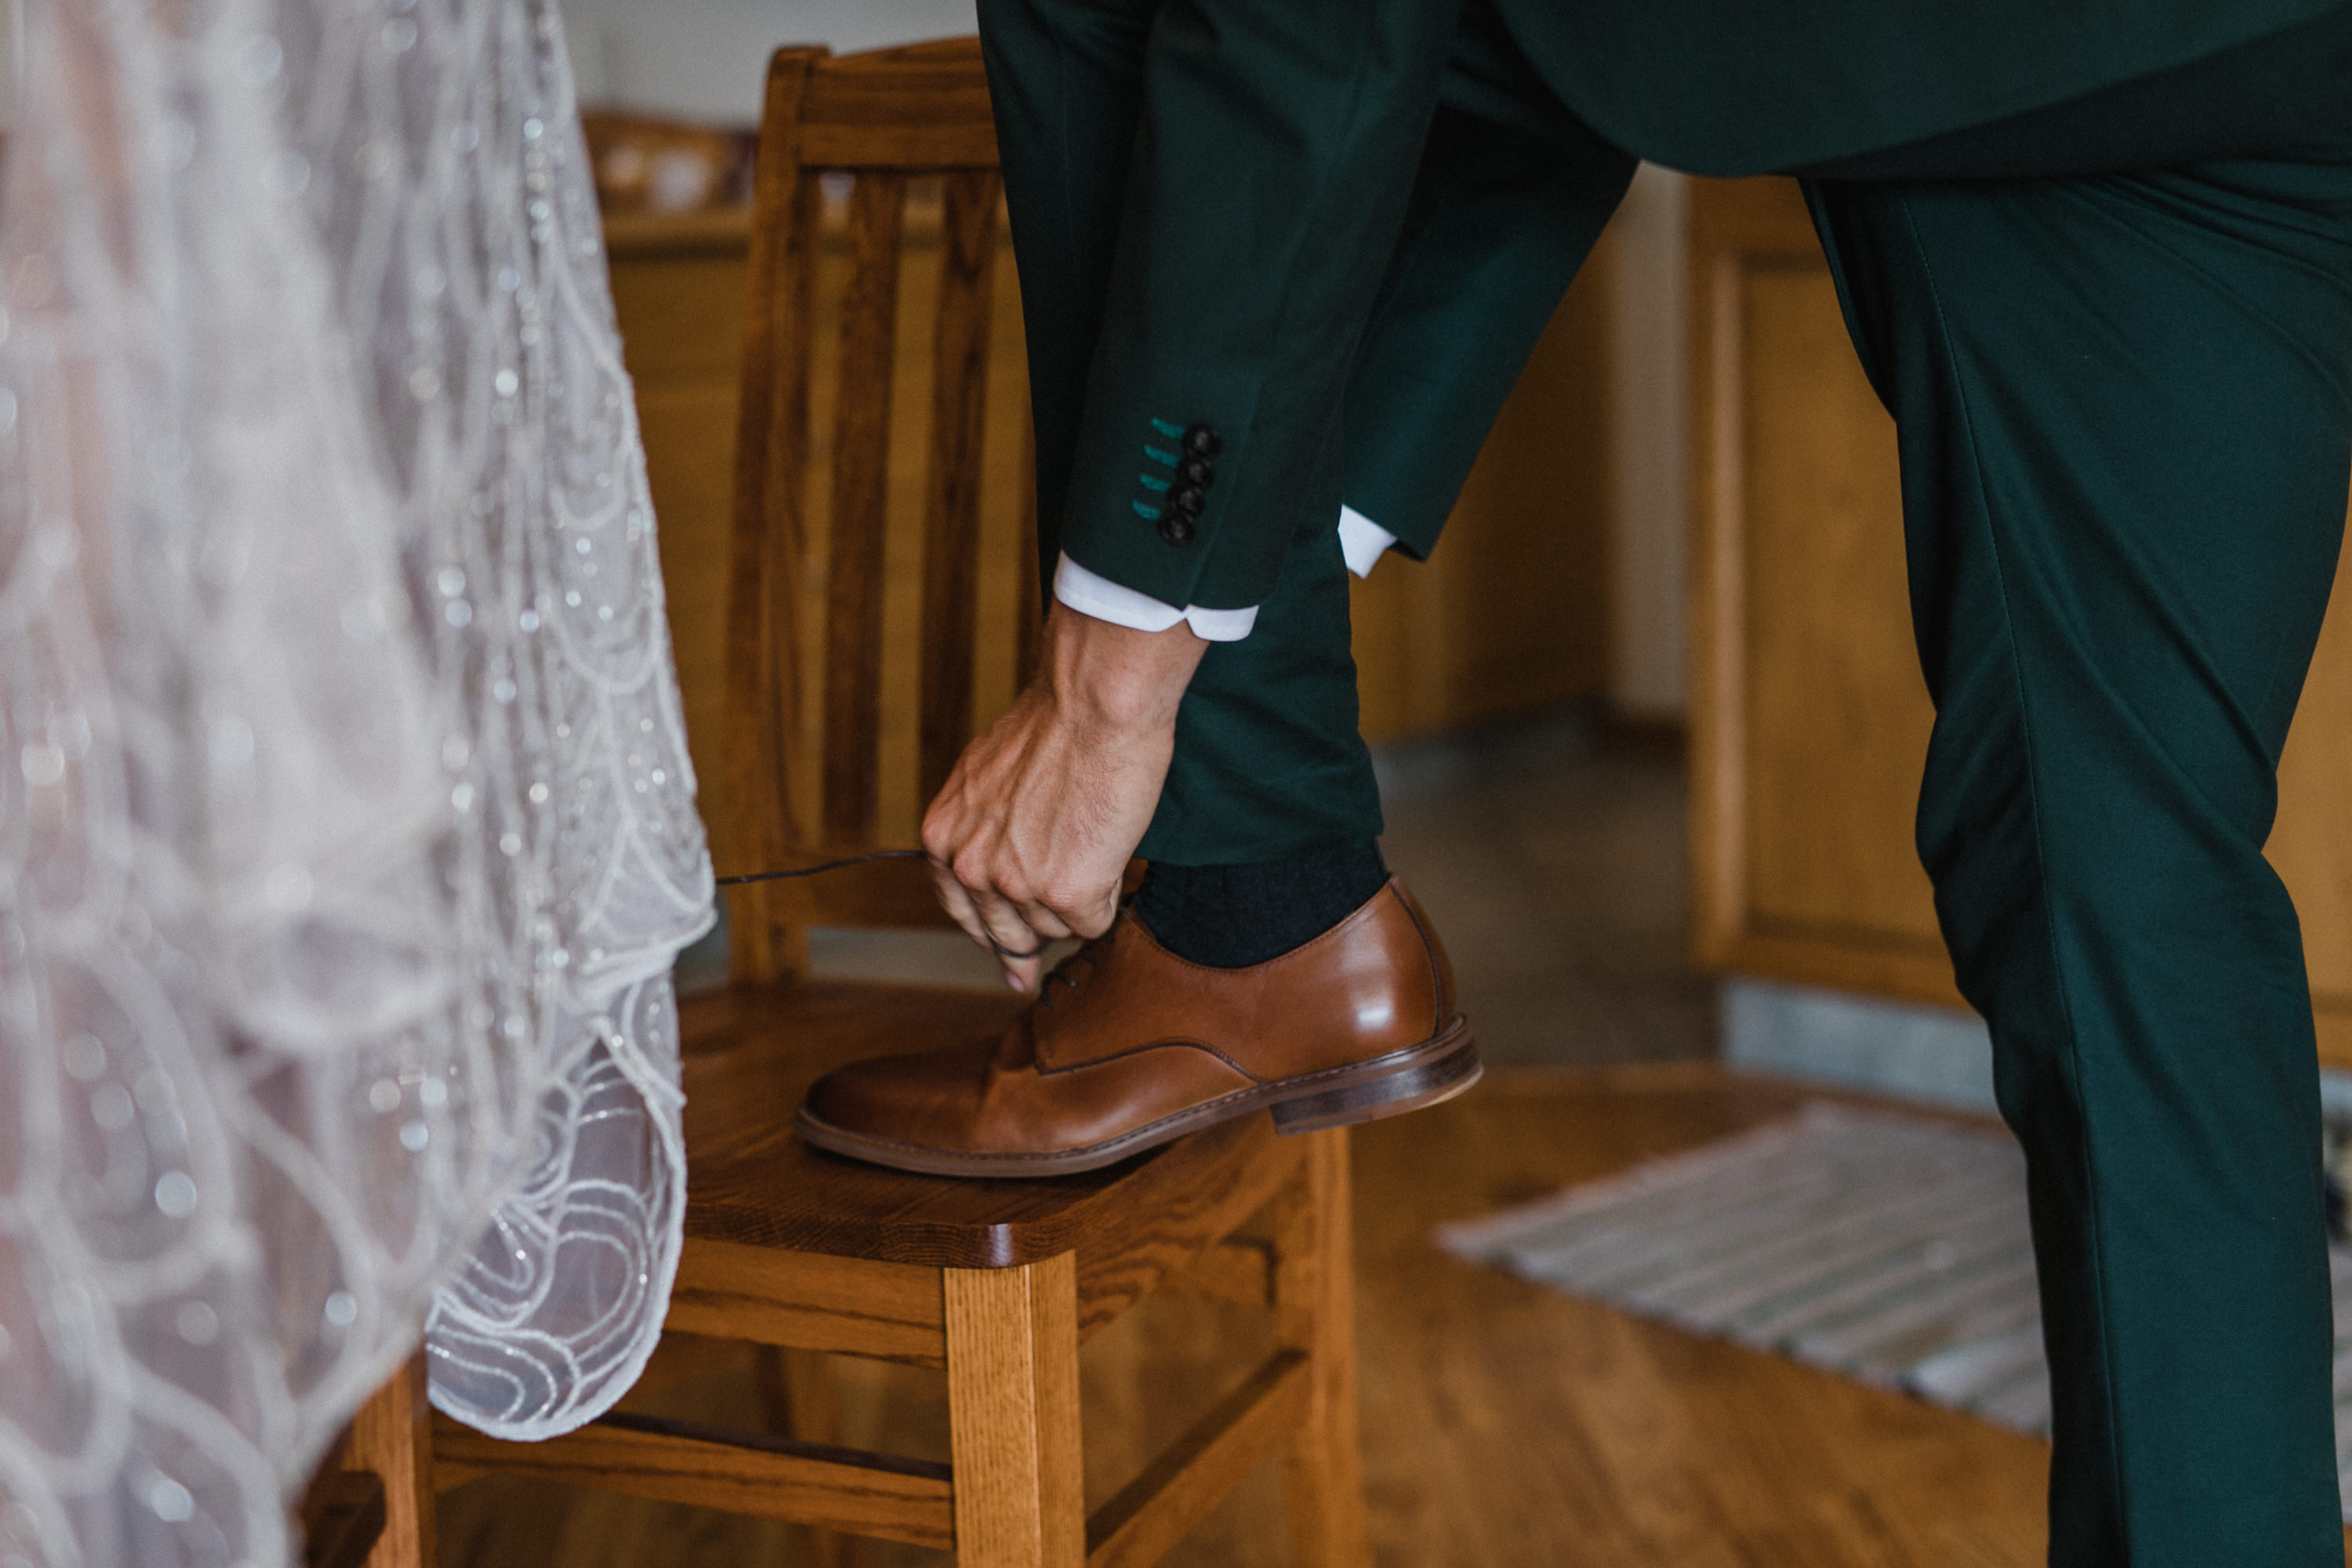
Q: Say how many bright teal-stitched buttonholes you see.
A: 4